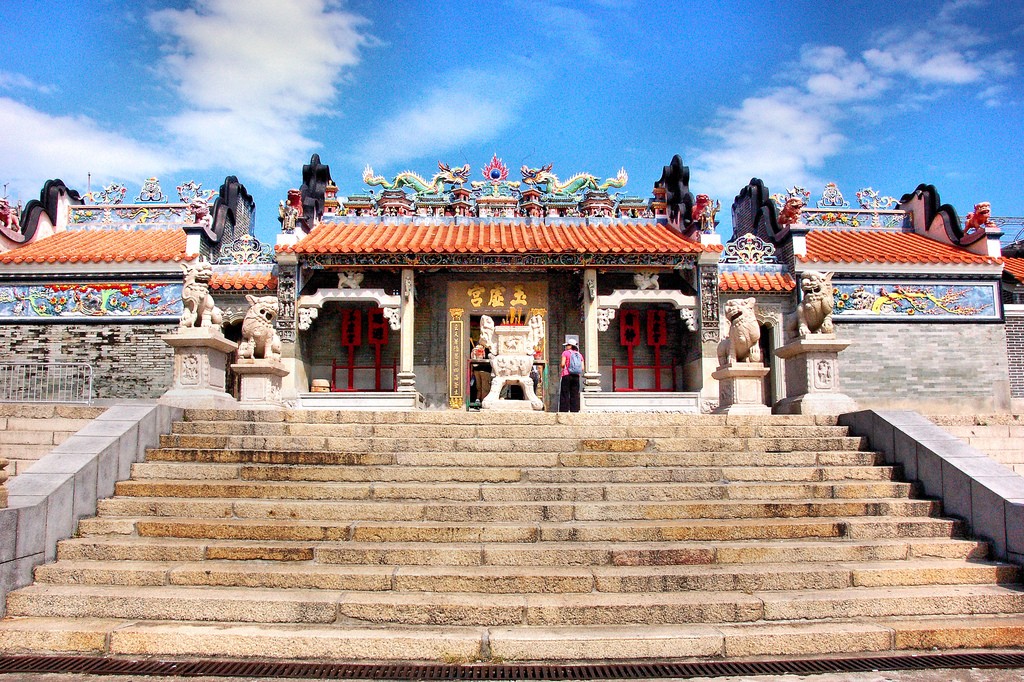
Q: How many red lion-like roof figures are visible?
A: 6